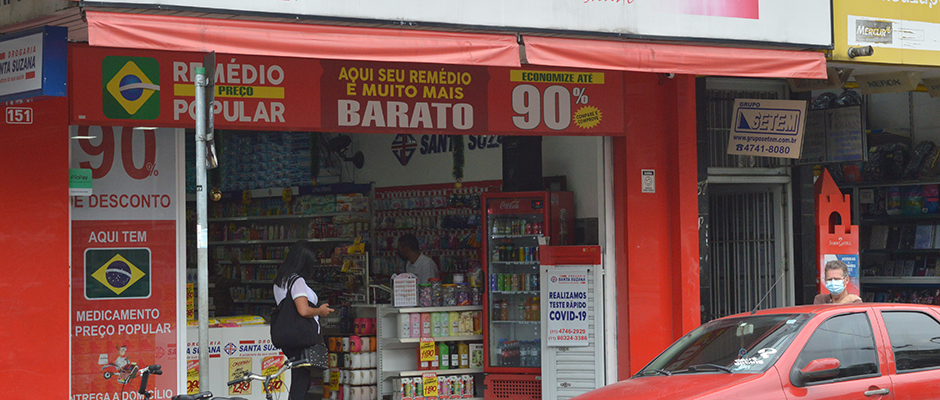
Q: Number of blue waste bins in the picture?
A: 0